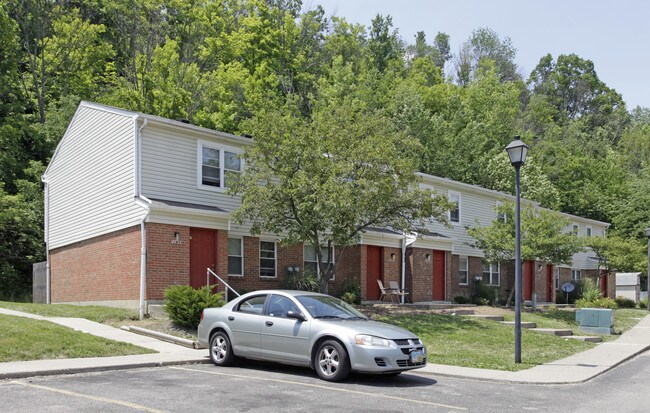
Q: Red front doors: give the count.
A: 6